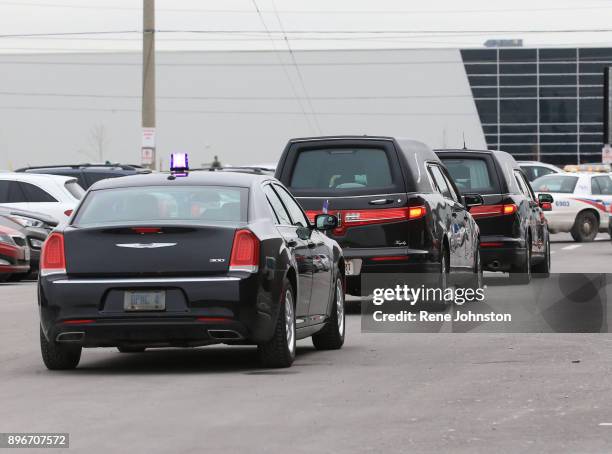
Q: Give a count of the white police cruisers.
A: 1